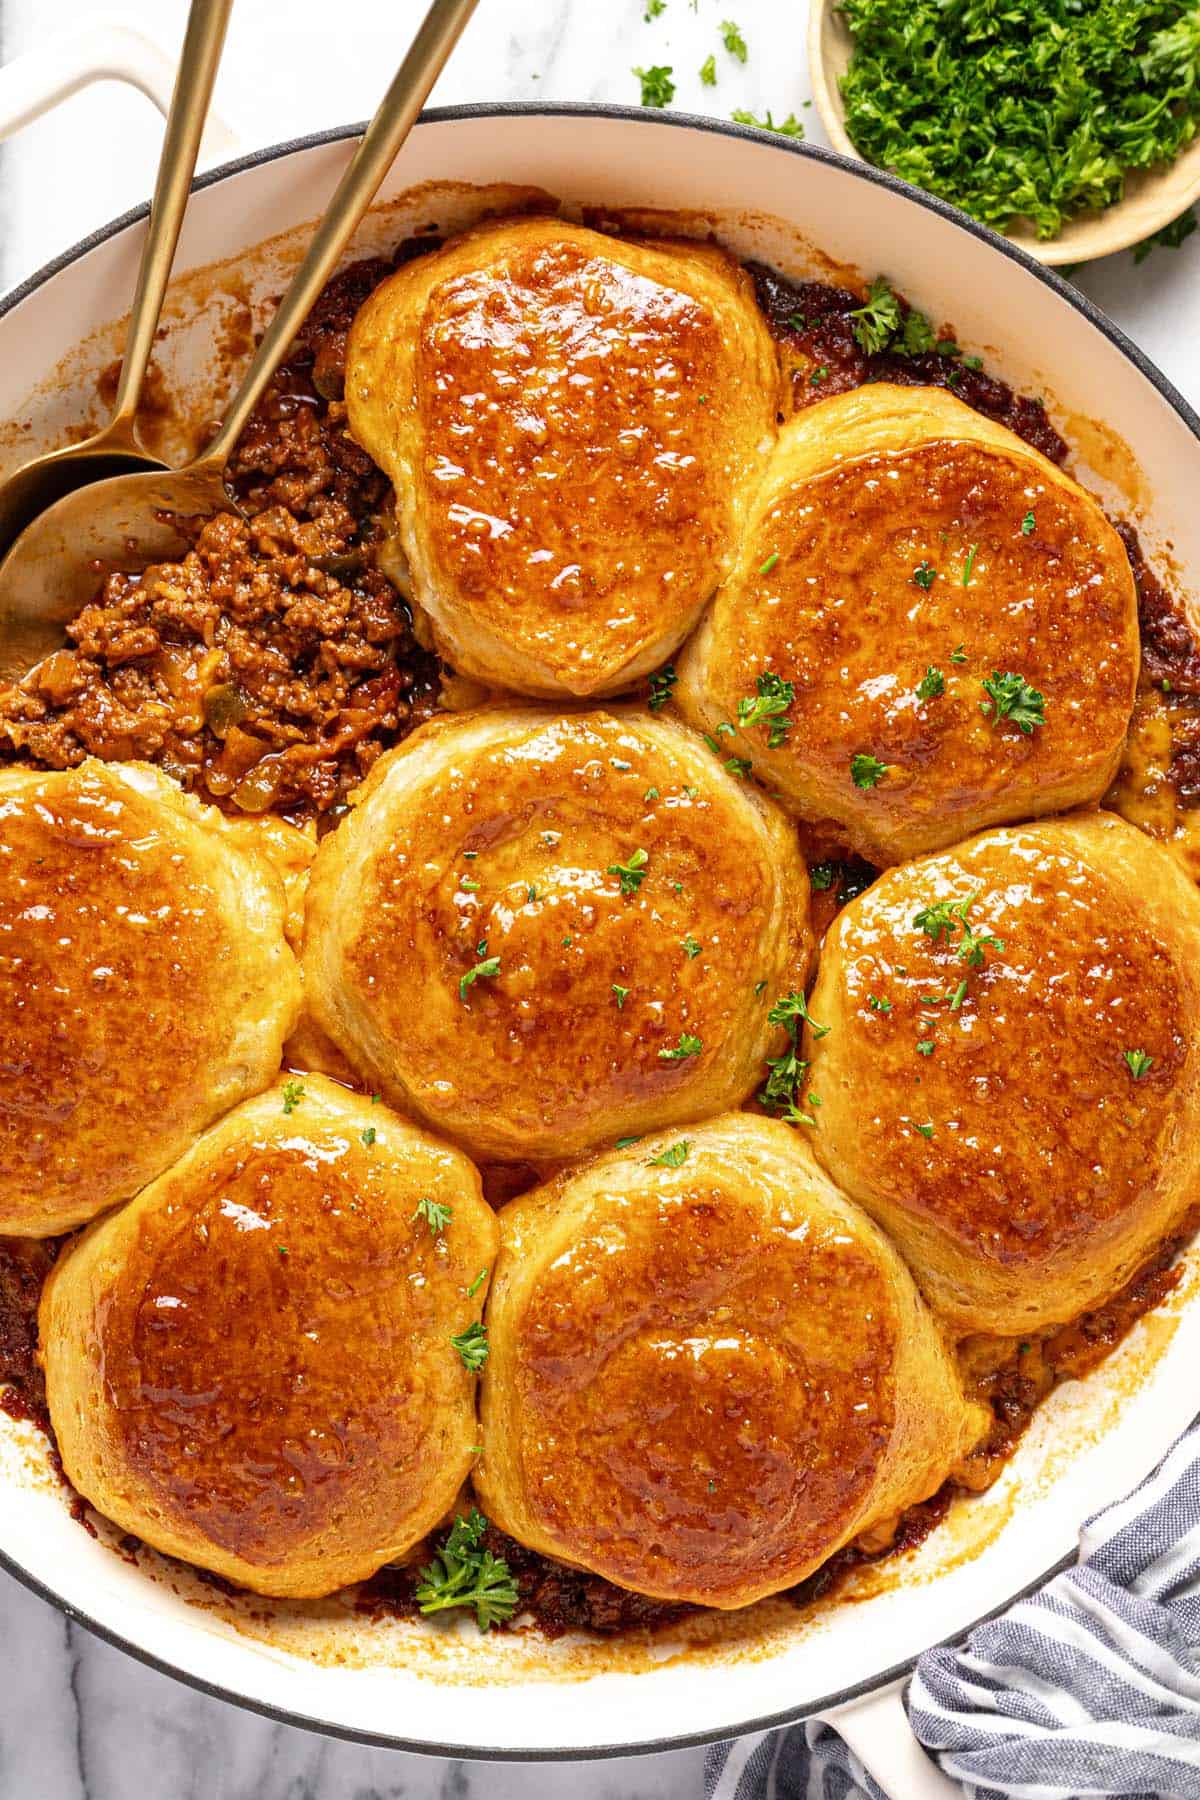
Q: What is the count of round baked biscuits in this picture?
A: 7